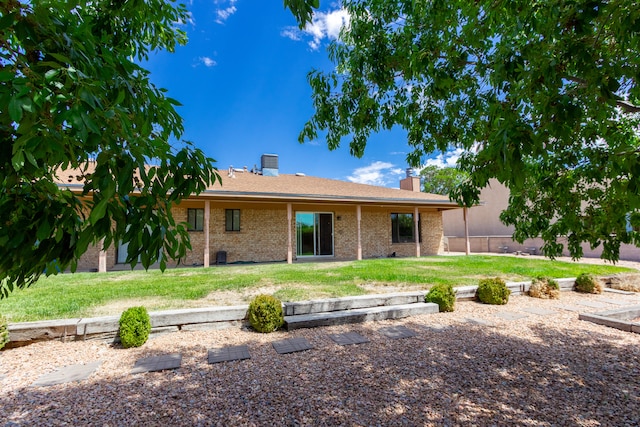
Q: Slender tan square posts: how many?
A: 6